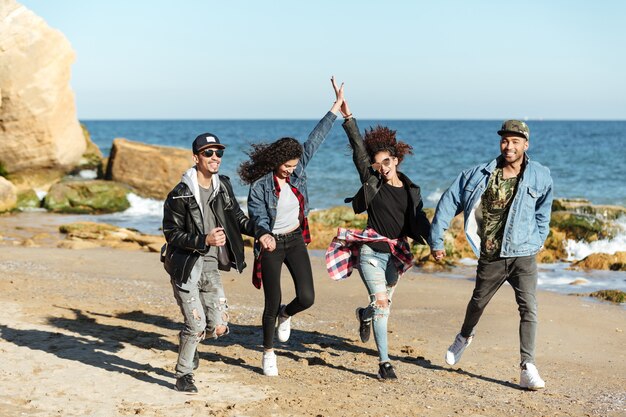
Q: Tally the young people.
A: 4